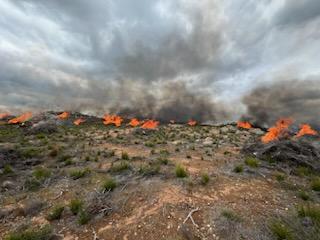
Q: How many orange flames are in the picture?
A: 11